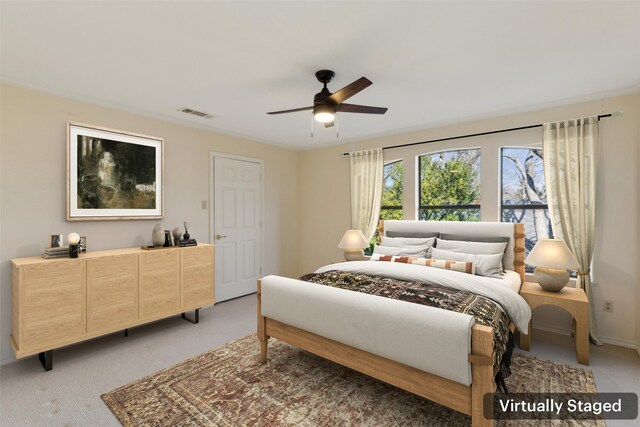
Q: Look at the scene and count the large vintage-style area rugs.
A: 1